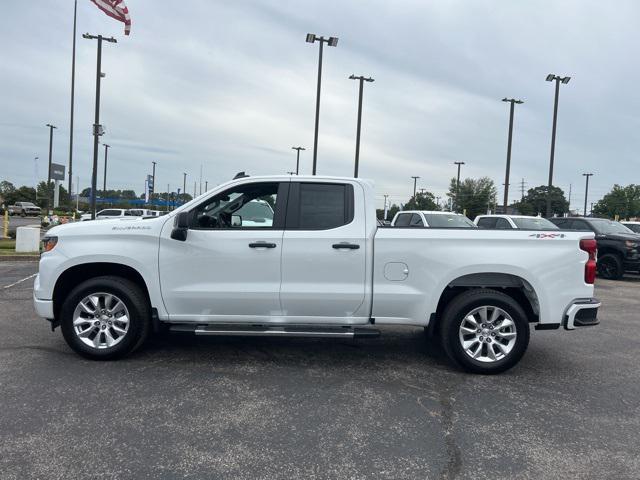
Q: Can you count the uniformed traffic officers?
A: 0